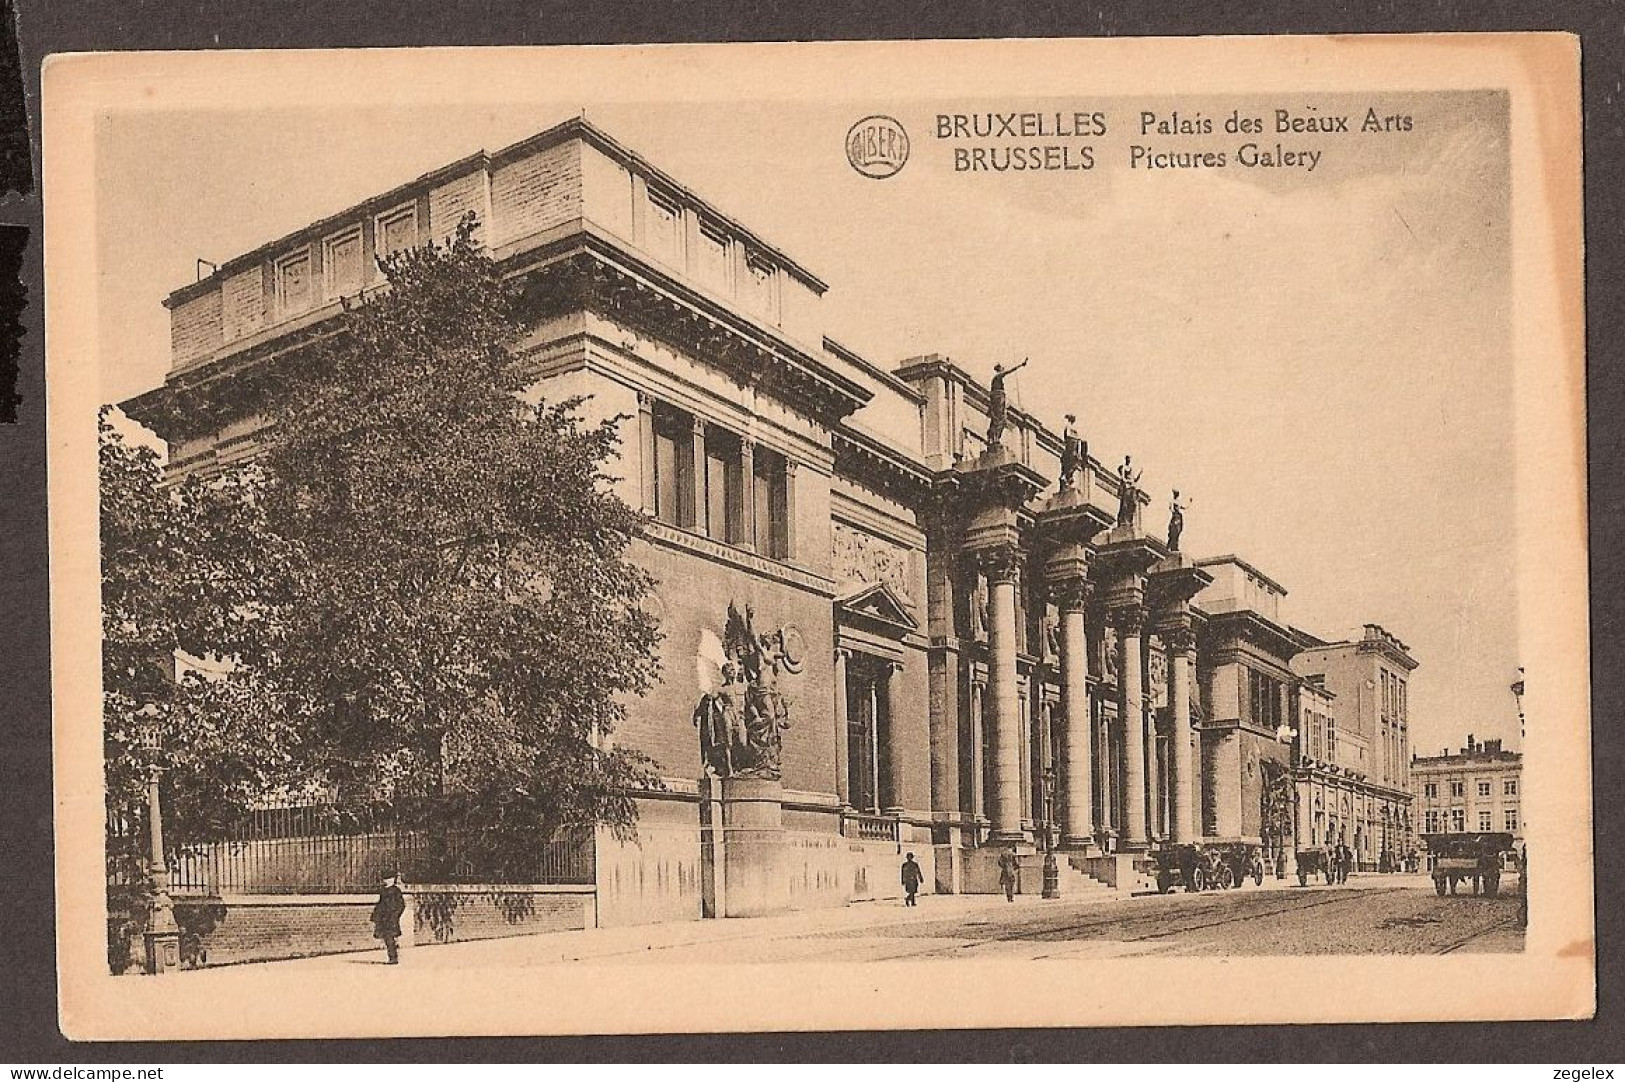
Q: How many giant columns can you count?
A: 4